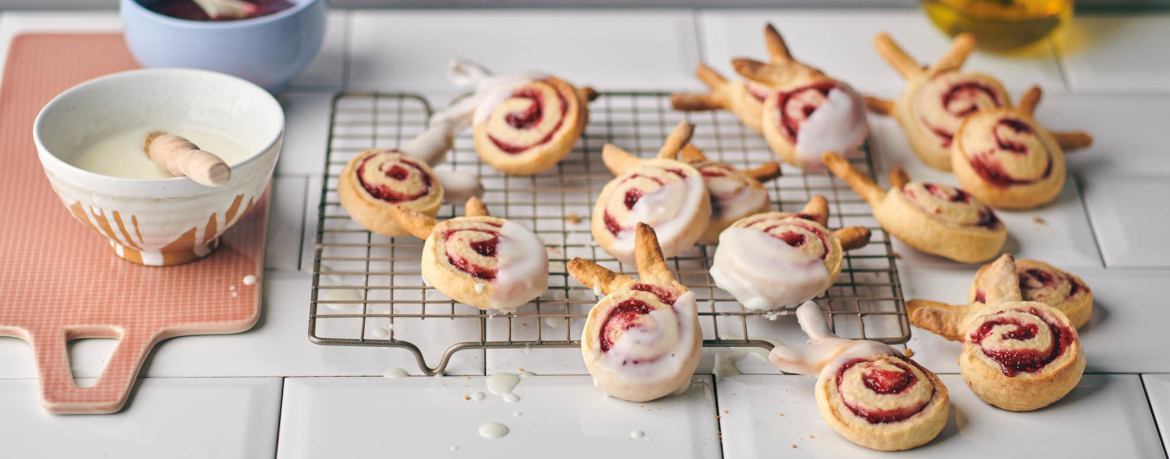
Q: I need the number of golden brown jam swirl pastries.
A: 15